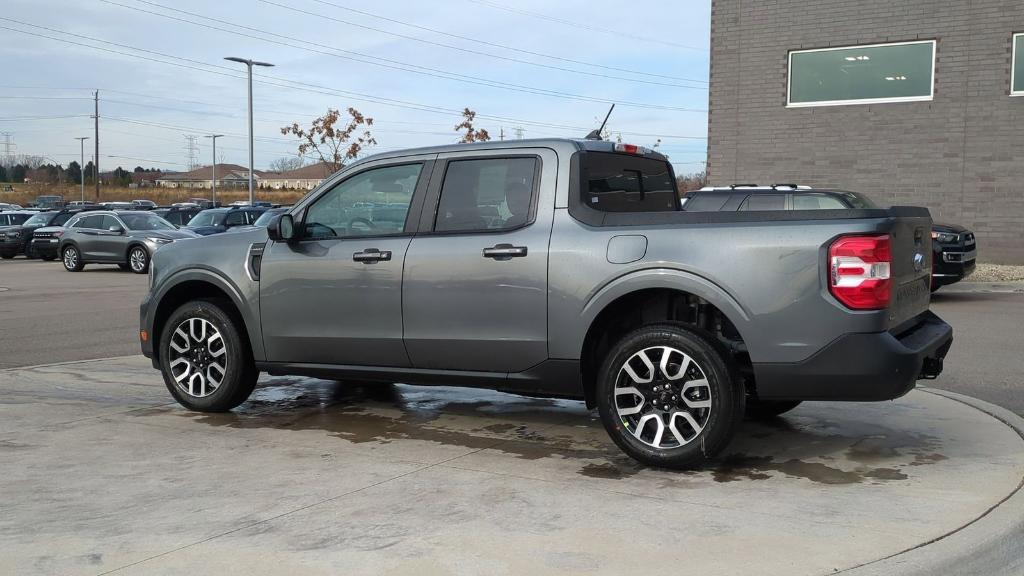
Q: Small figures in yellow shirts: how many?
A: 0